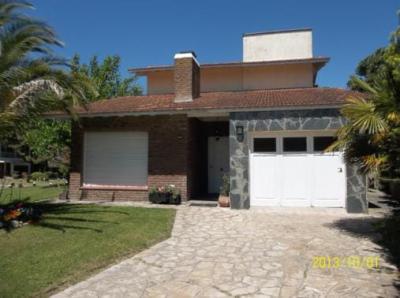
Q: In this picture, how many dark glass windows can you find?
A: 3